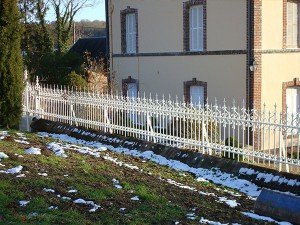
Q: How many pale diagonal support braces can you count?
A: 5